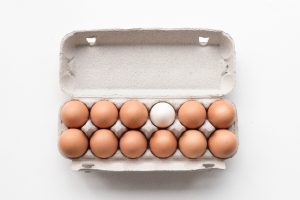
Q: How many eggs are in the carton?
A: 12